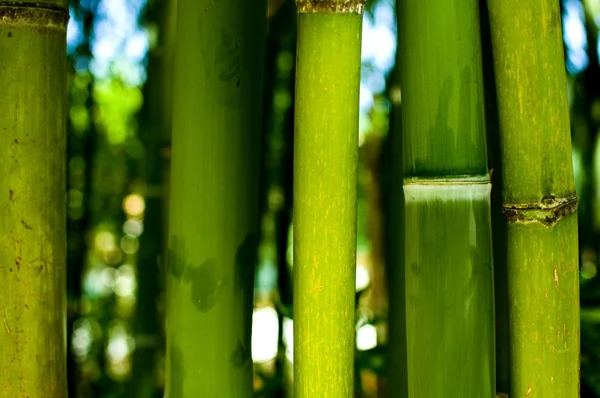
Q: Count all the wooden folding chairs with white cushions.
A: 0